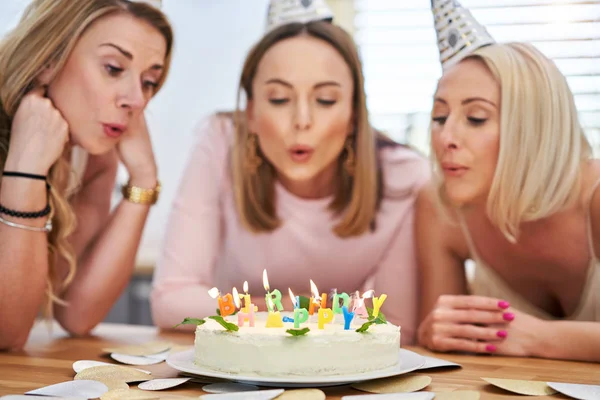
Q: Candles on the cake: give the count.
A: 13